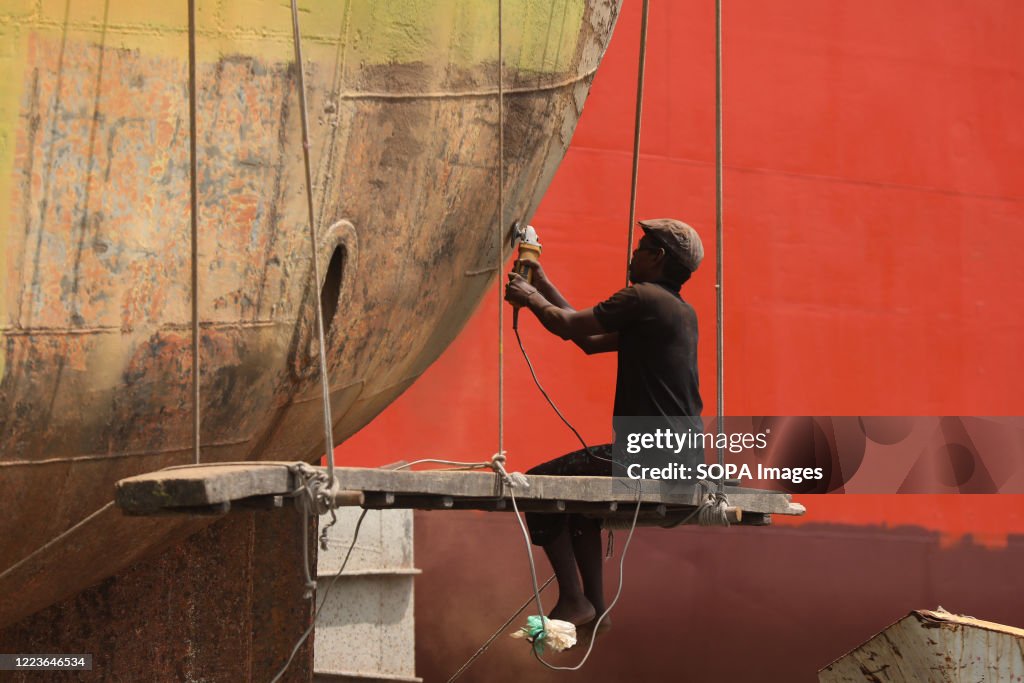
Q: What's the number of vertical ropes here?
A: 5